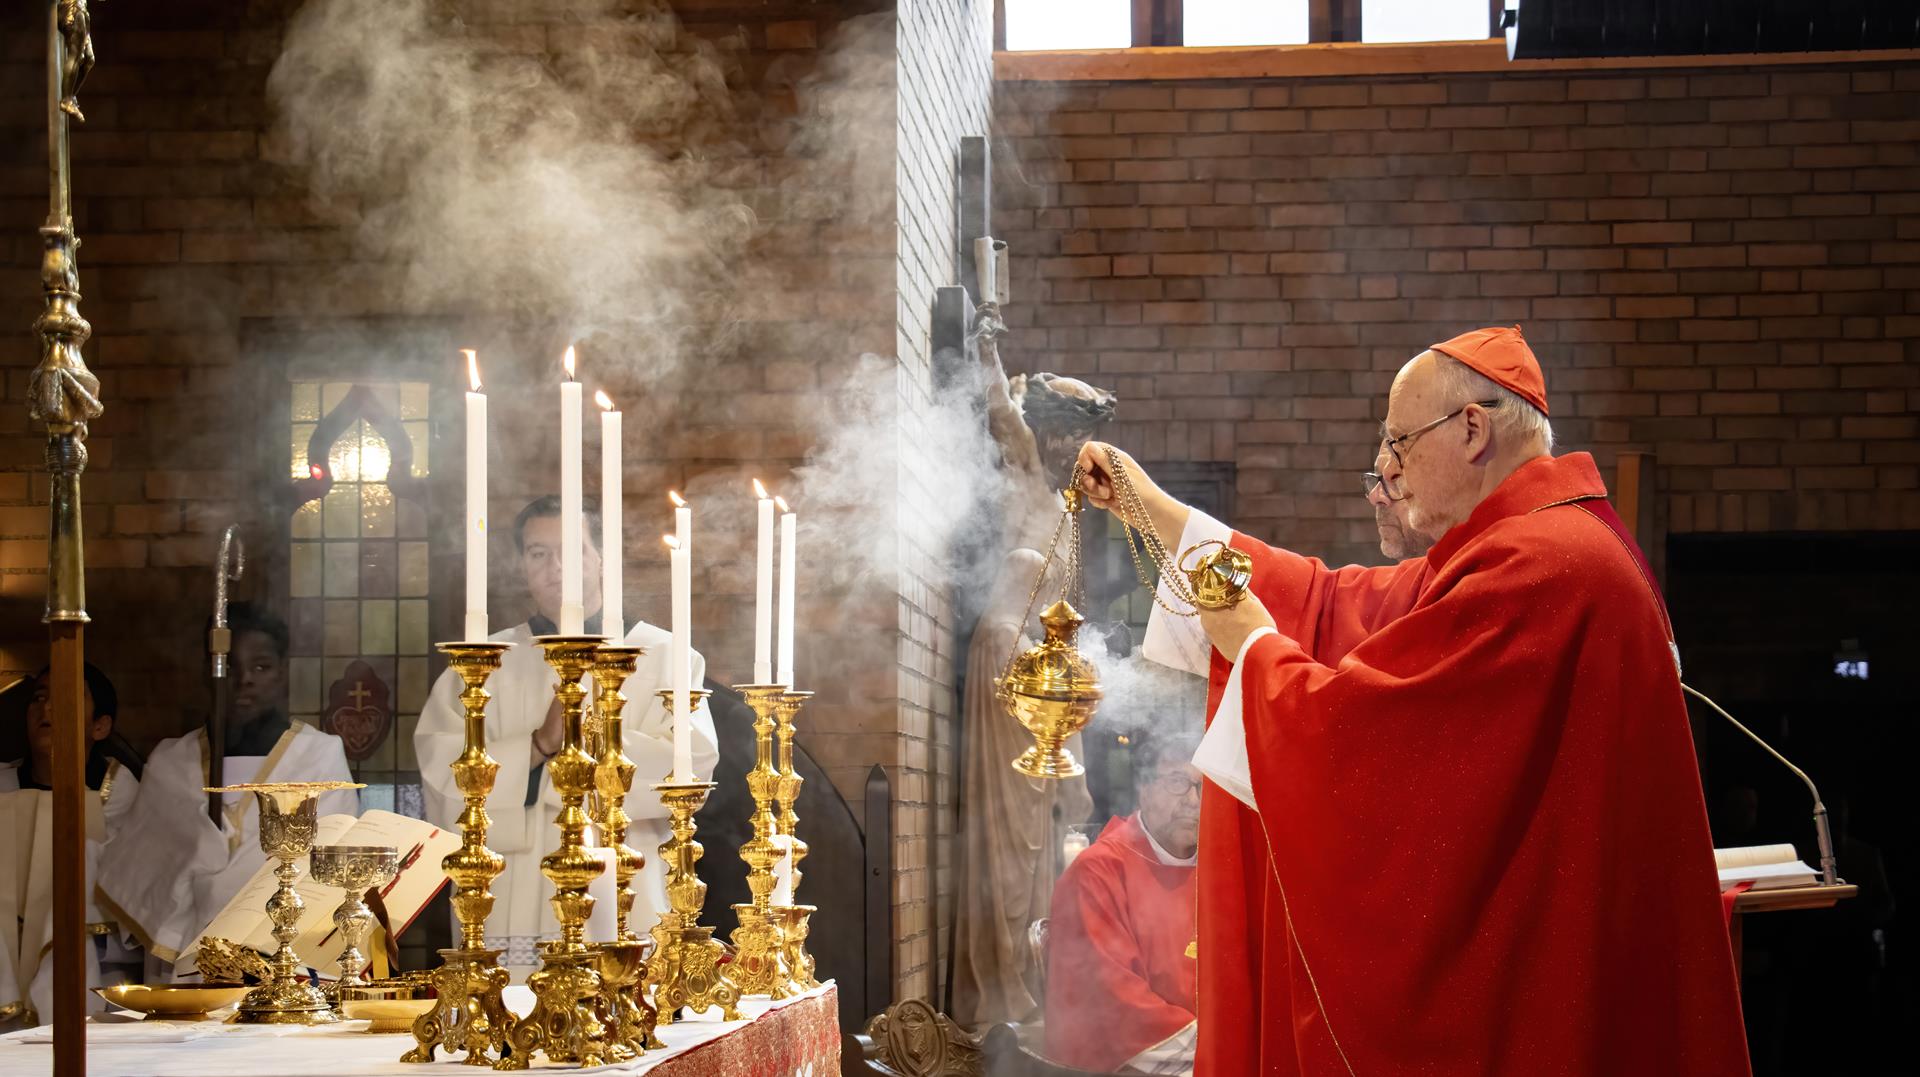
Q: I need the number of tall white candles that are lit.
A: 7